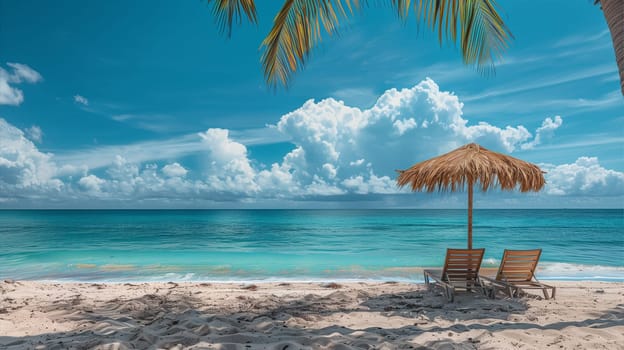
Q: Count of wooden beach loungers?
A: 2